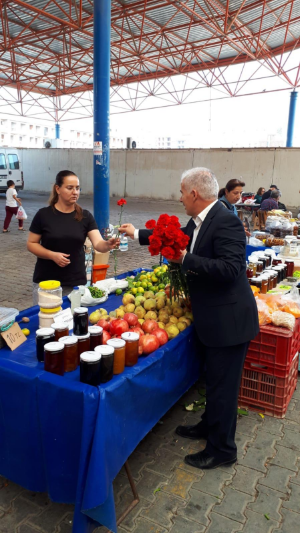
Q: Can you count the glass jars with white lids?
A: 11